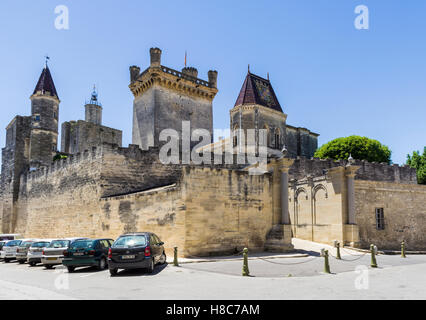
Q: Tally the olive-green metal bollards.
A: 6